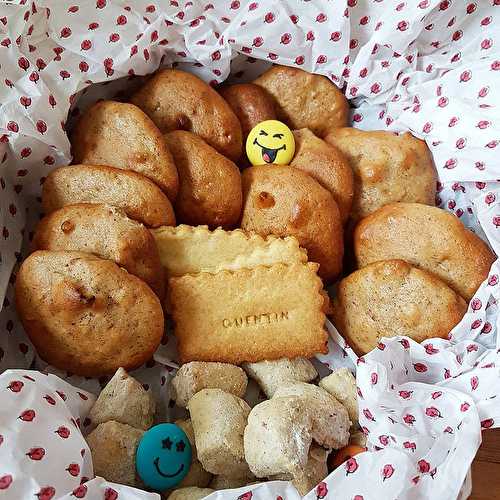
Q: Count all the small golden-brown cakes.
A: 13